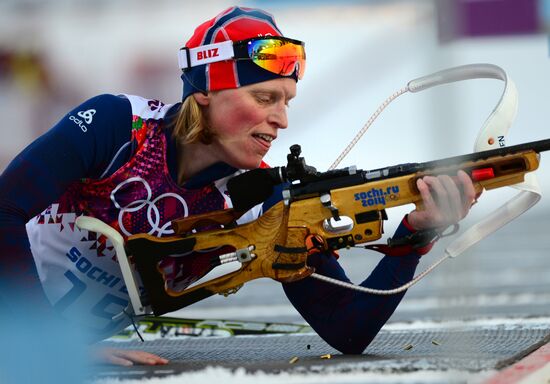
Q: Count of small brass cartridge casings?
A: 4